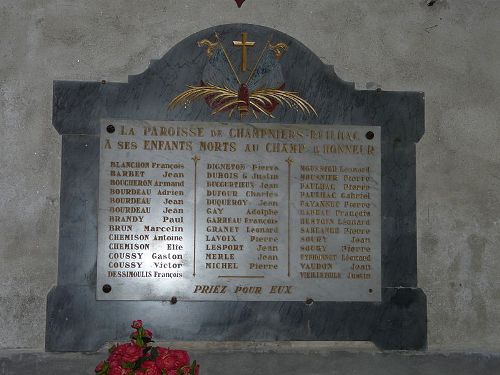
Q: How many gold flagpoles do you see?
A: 2